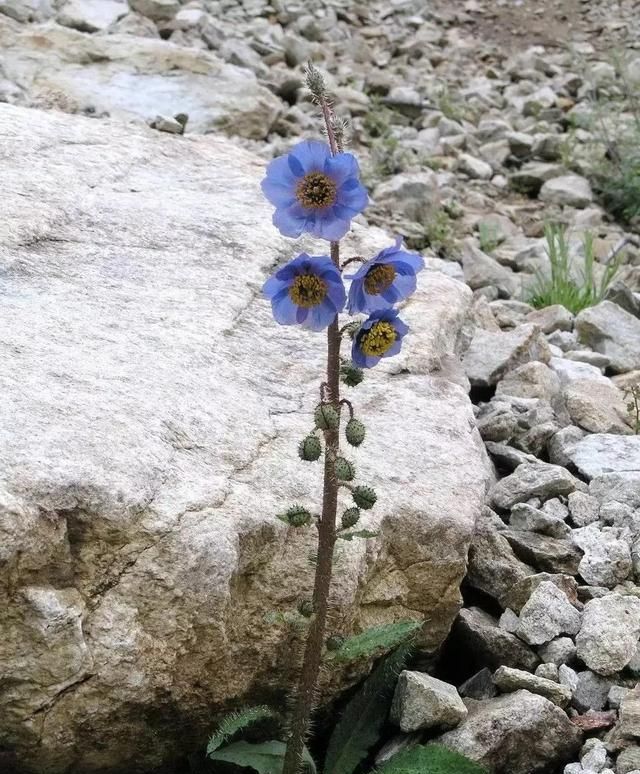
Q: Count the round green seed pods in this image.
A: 10